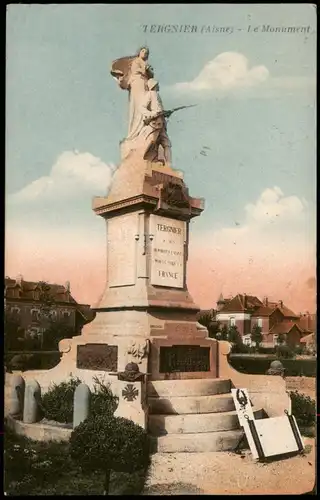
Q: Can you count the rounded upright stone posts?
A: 3